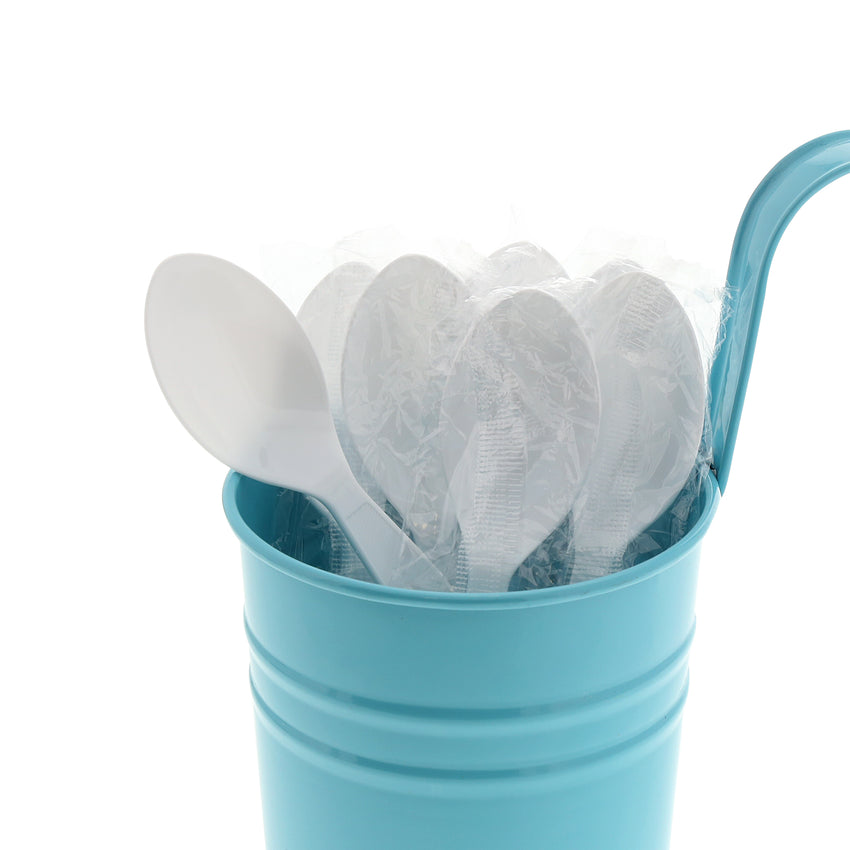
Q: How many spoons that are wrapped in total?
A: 6